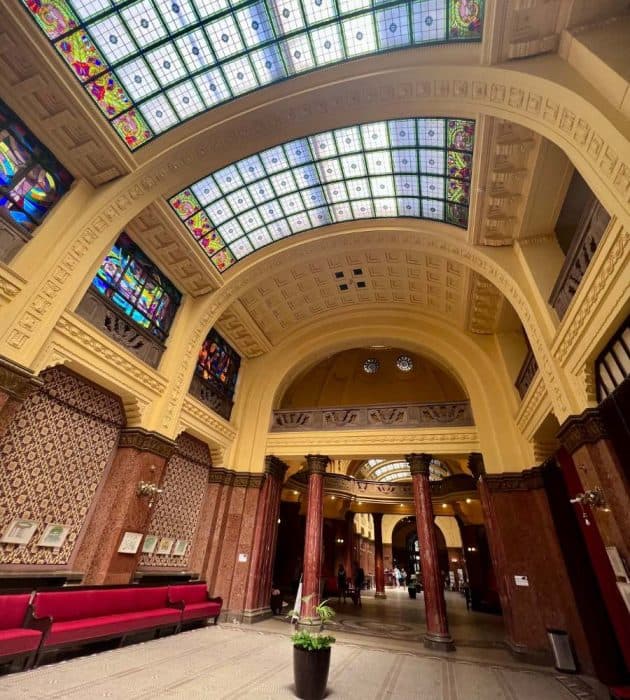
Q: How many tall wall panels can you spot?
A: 2